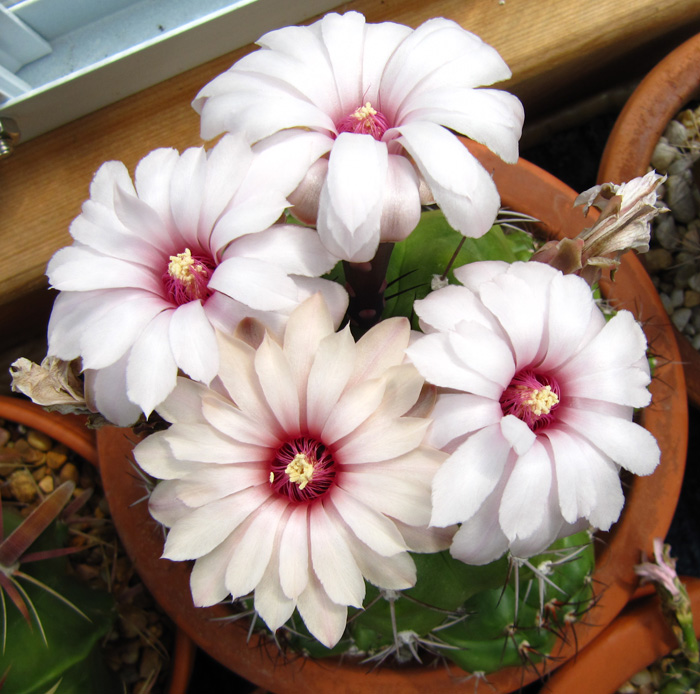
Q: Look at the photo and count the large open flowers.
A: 4